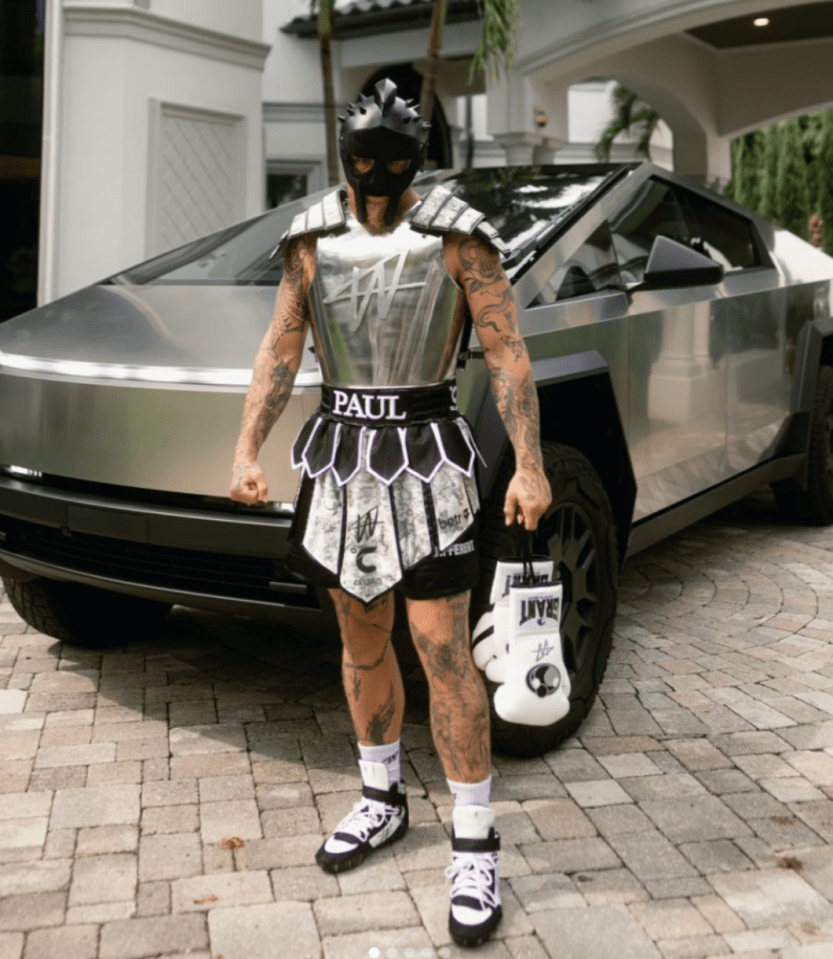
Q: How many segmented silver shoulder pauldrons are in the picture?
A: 2